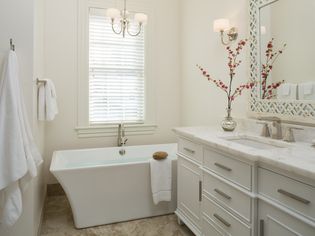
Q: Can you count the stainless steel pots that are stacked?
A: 0